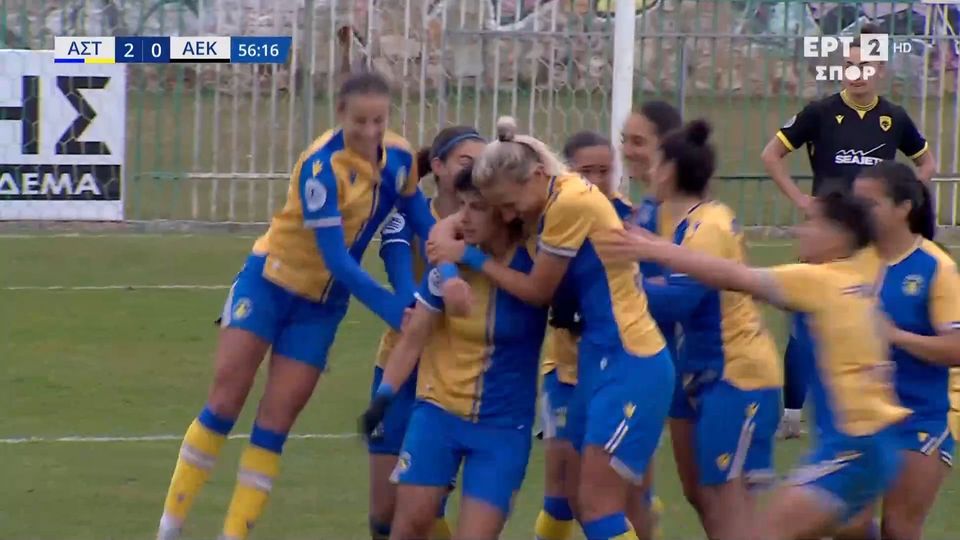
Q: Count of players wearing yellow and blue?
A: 9